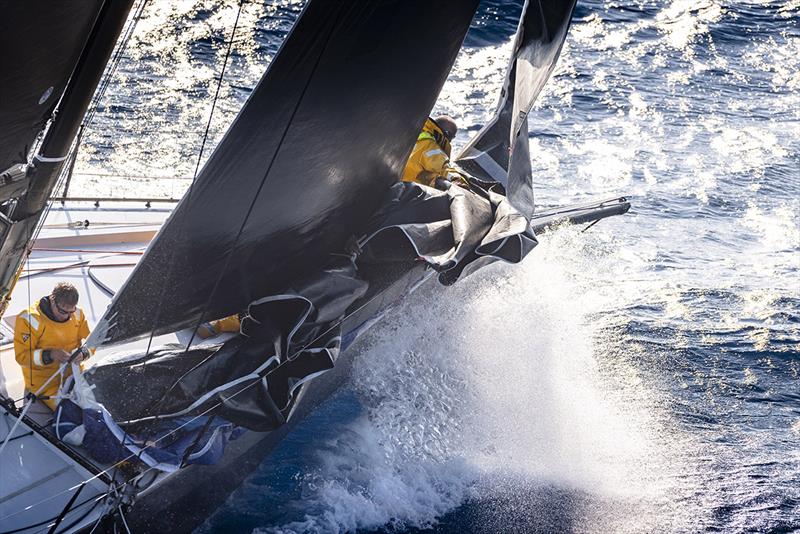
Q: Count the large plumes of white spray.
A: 1